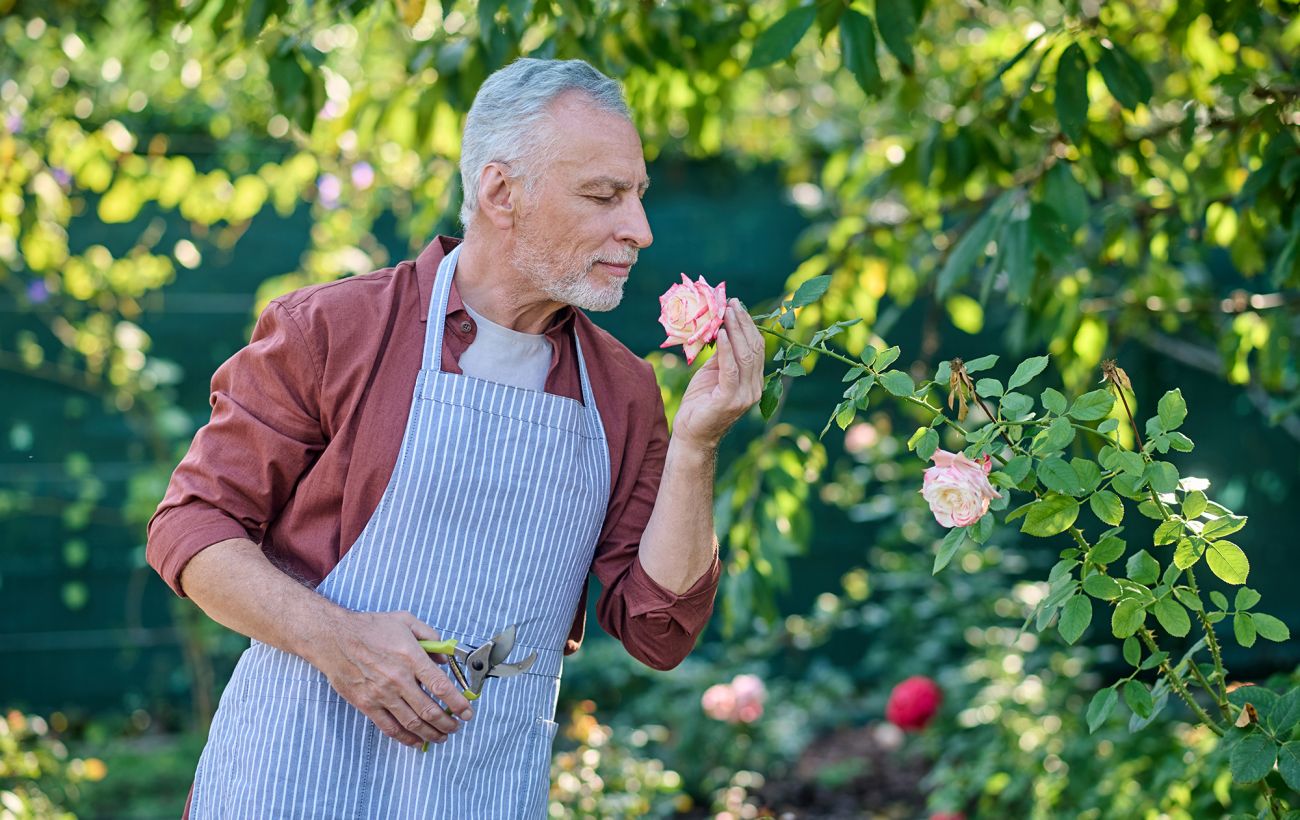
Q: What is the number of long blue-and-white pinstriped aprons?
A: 1